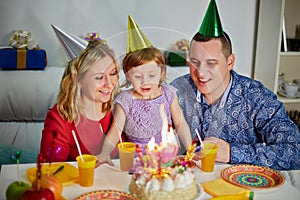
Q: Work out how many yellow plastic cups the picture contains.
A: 3